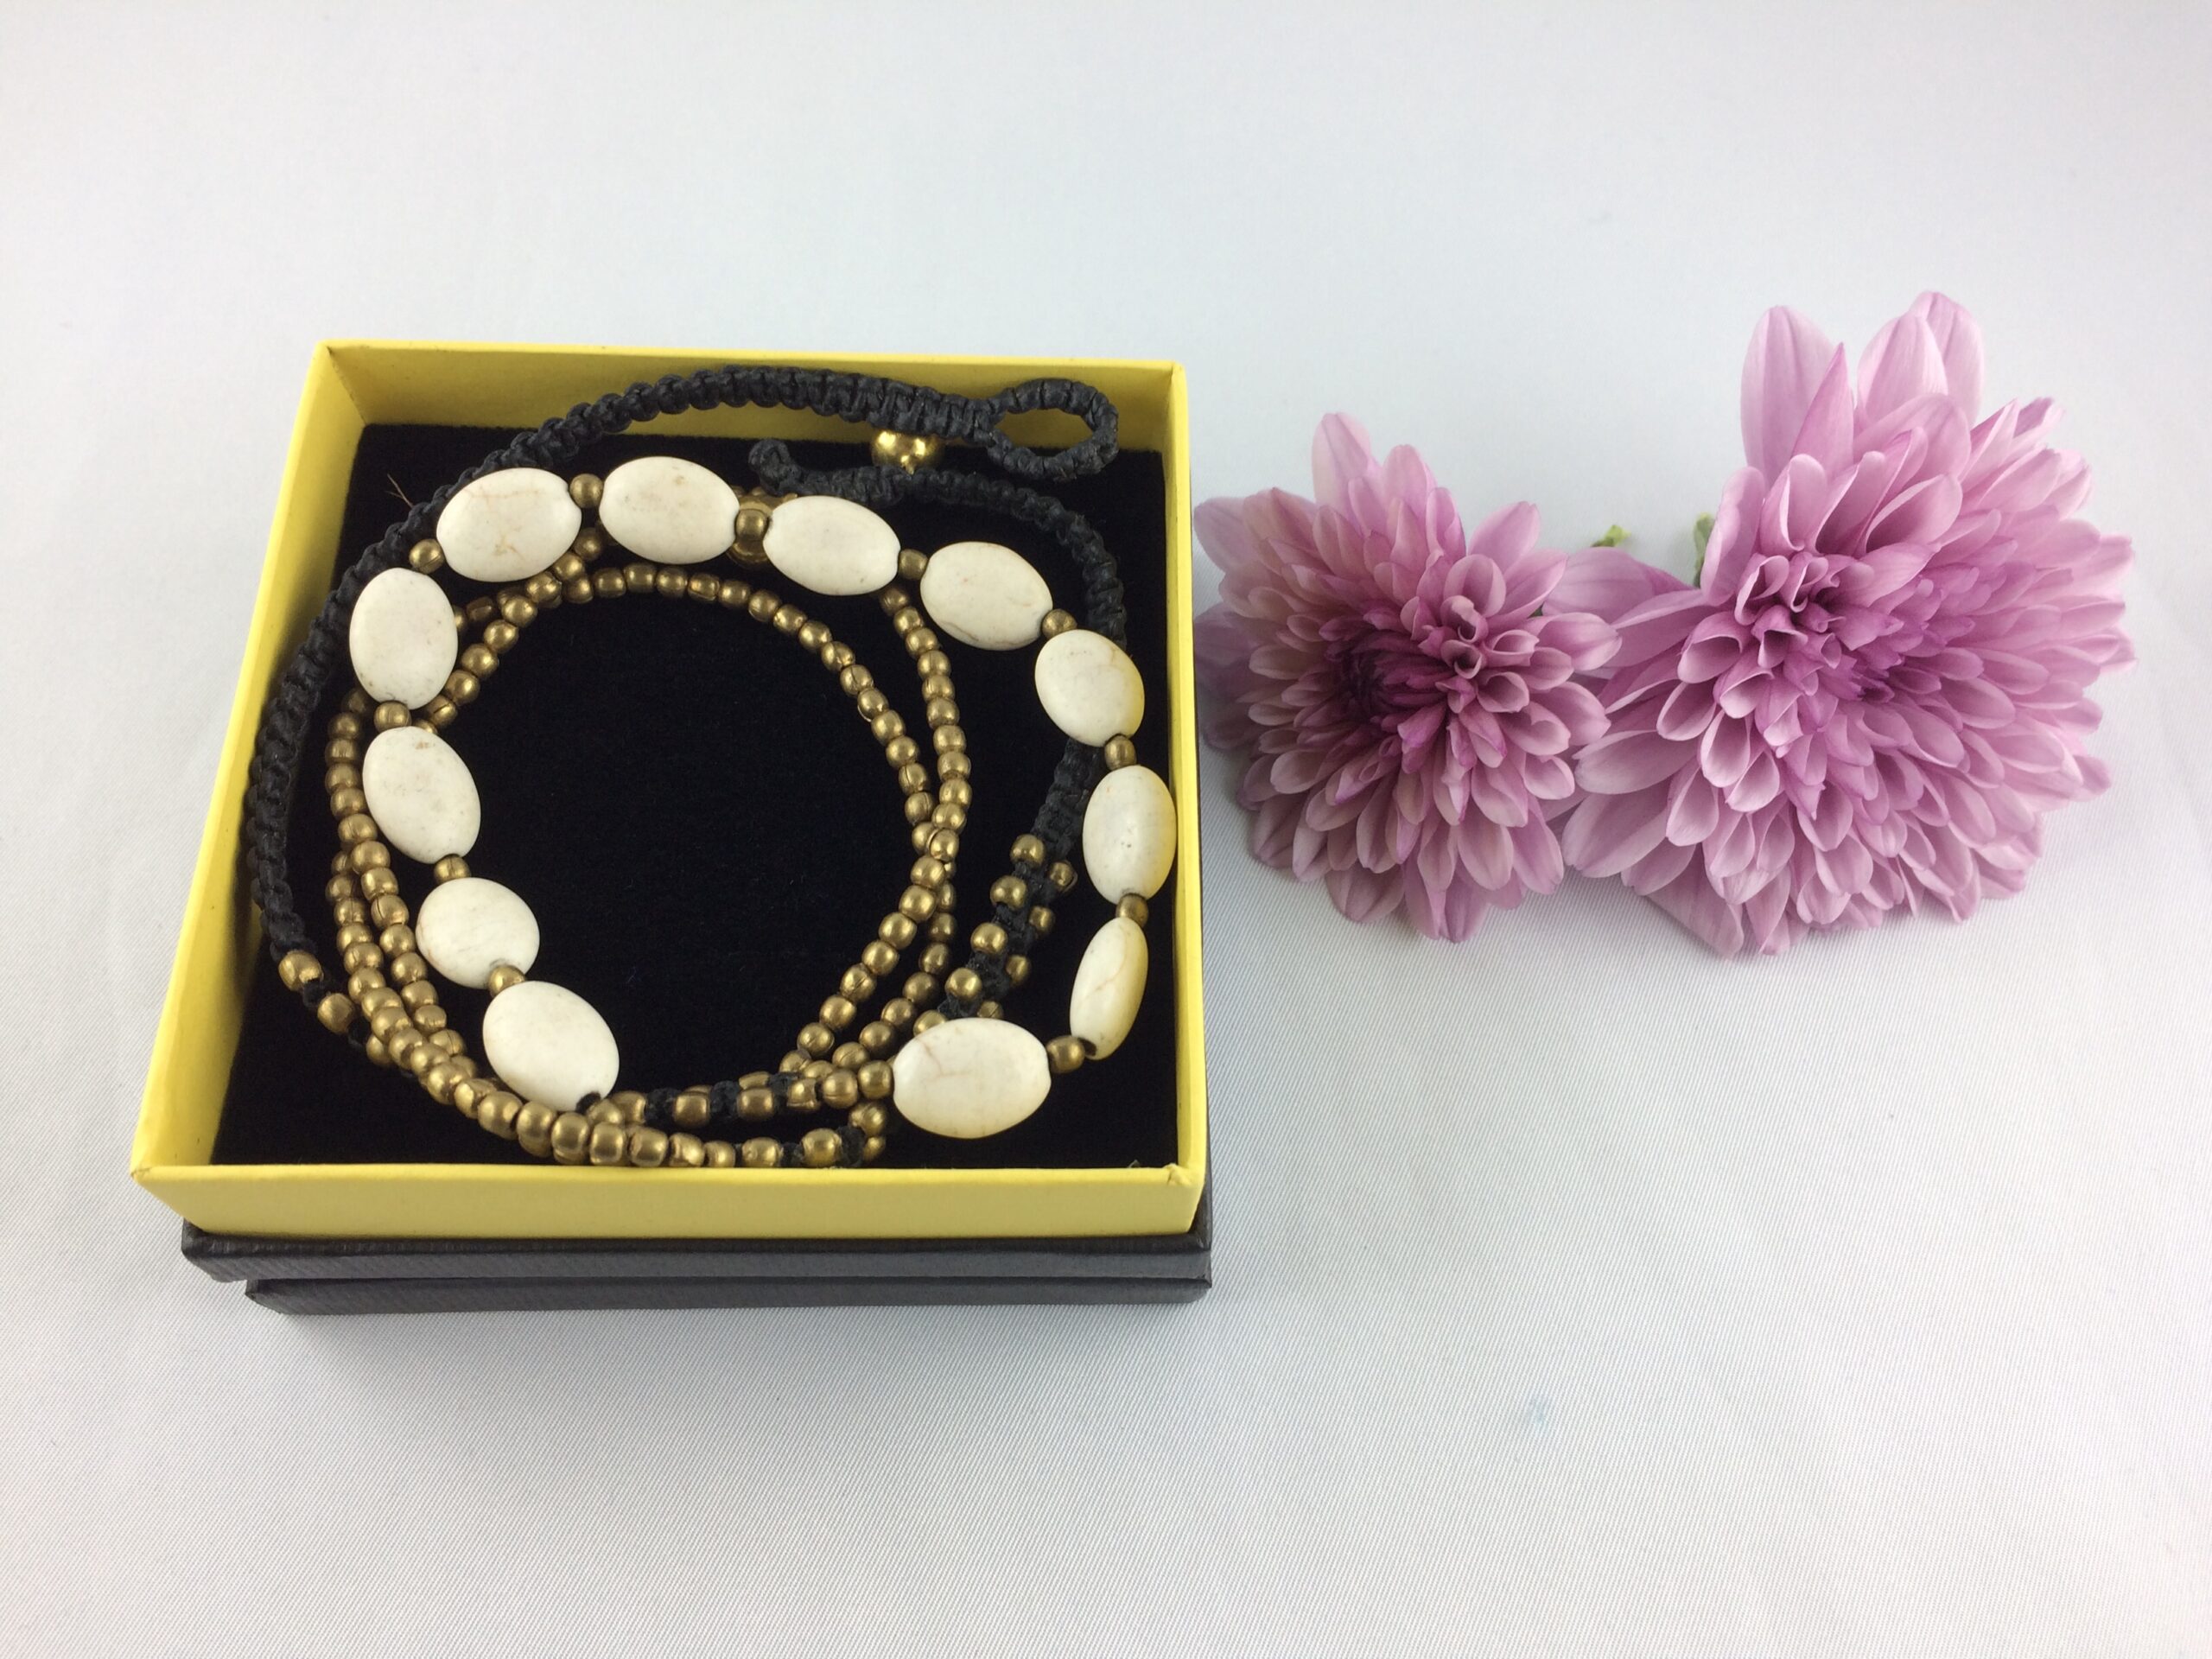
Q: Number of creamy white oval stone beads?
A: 12